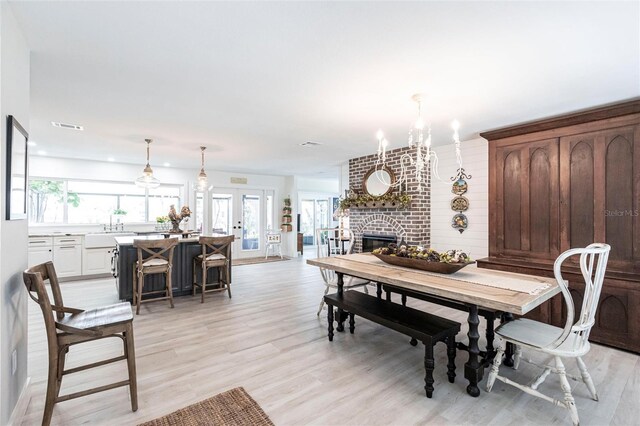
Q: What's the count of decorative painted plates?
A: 3